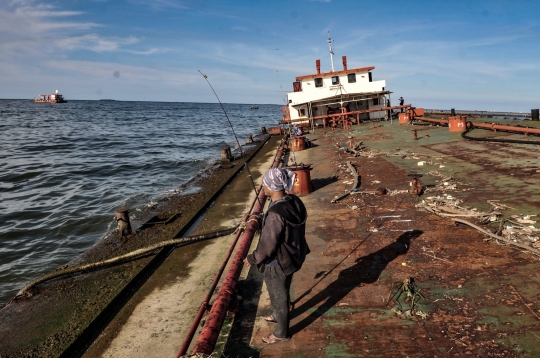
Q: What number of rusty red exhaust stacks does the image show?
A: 2